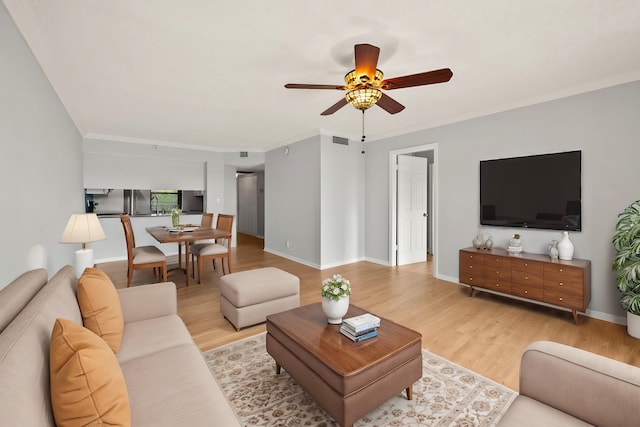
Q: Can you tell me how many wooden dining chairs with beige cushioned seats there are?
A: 3